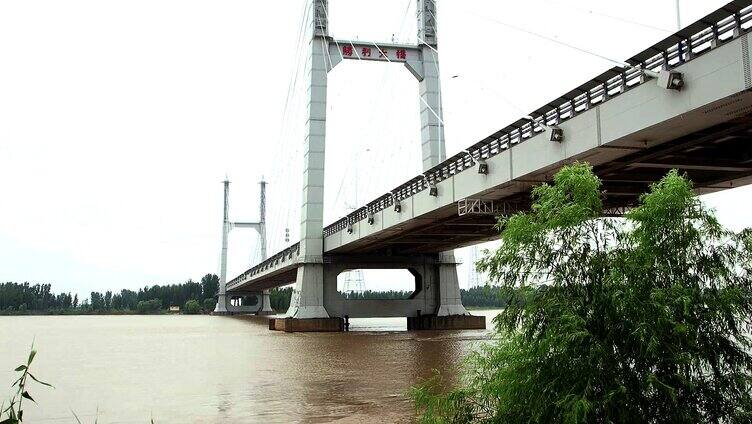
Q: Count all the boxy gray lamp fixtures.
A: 7